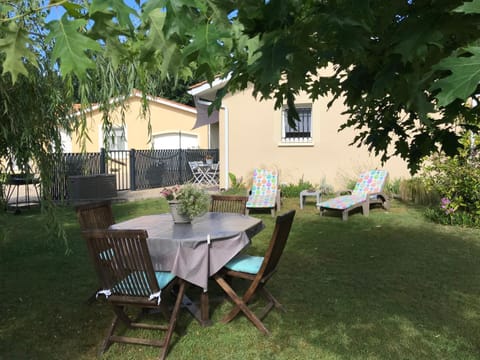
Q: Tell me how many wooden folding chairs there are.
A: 4